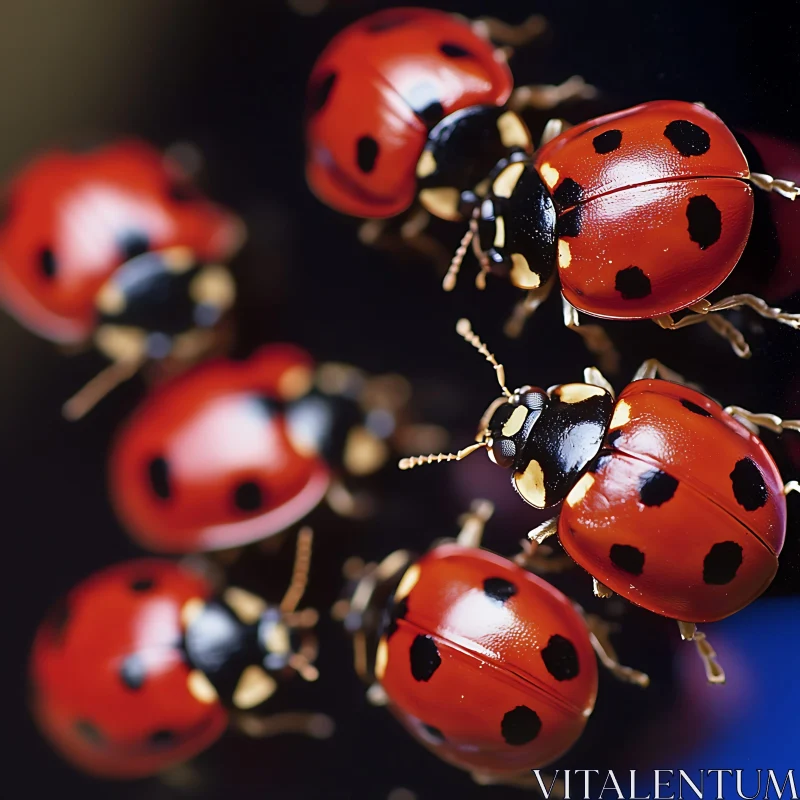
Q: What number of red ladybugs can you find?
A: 7